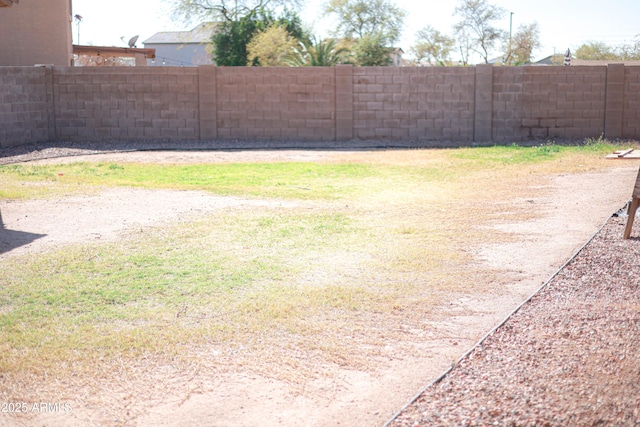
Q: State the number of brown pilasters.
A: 5